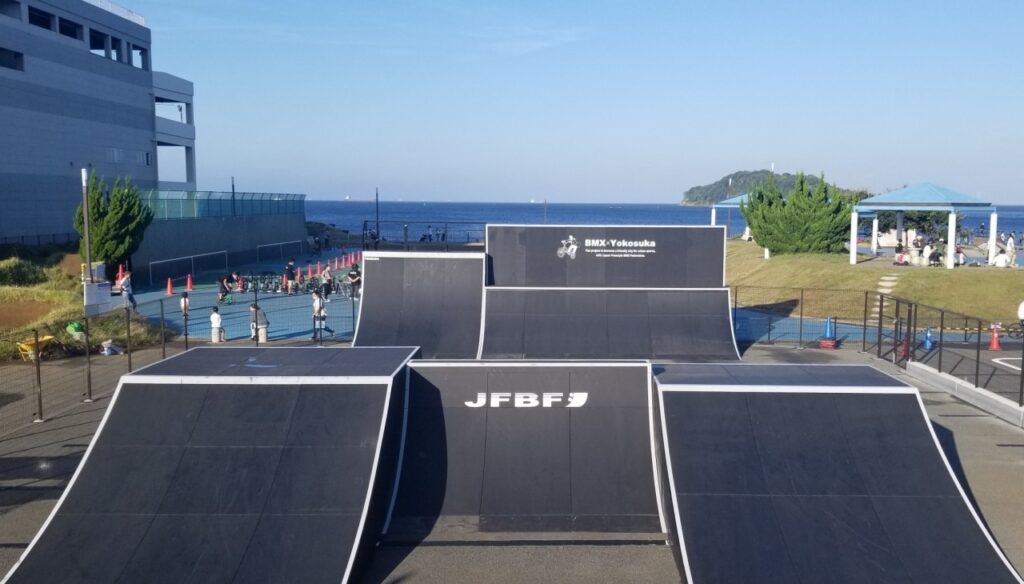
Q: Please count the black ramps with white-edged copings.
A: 5